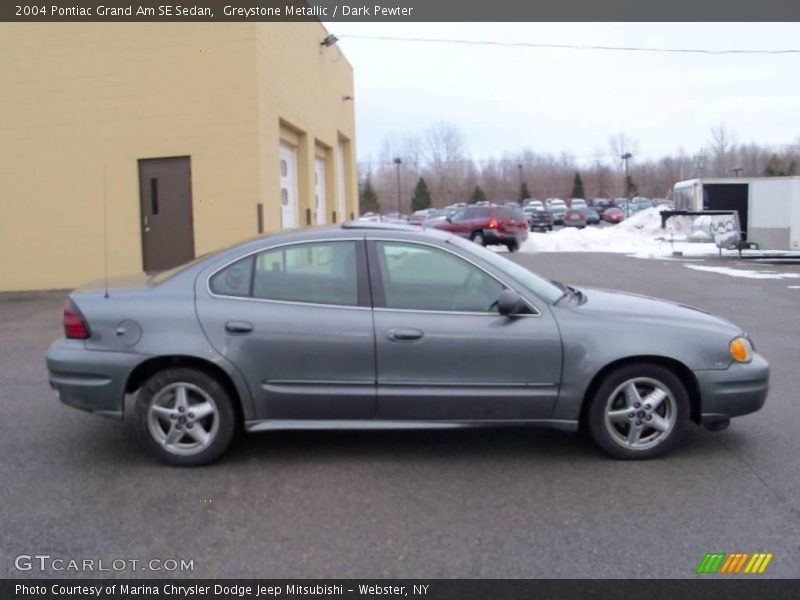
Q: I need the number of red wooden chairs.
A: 0